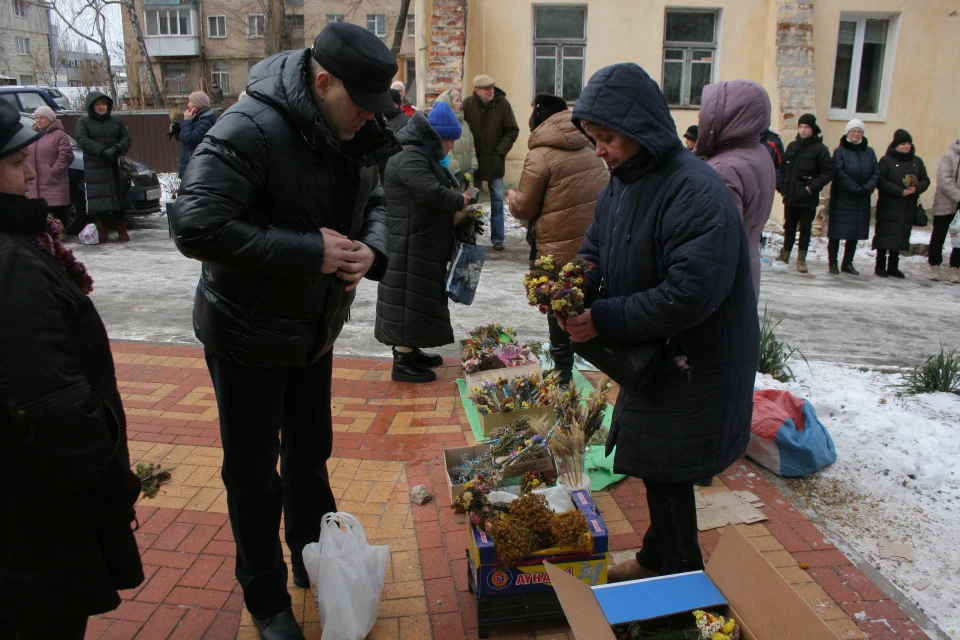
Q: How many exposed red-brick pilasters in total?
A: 2